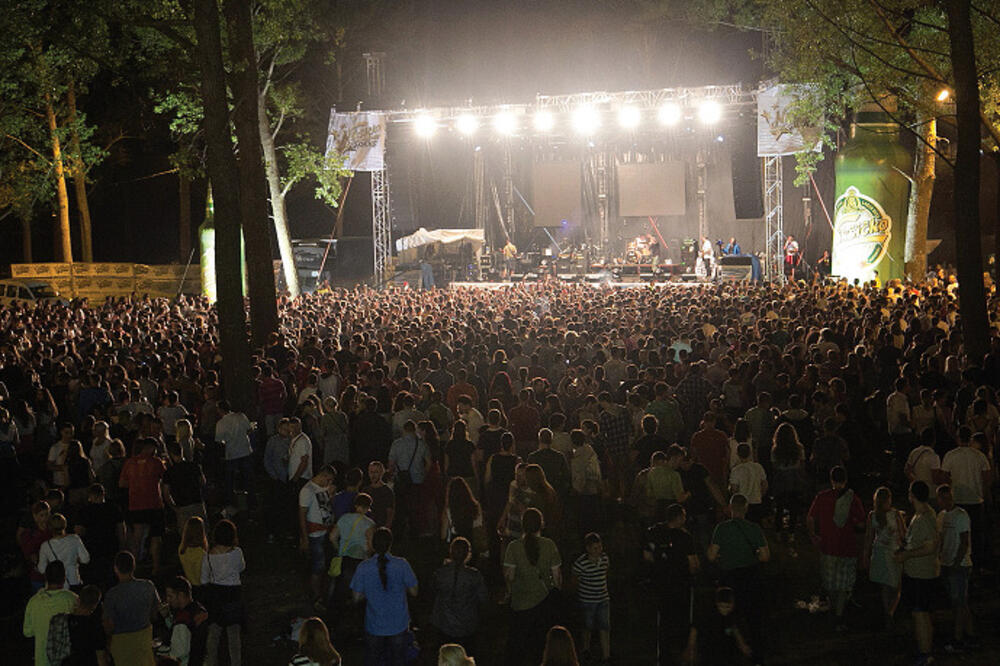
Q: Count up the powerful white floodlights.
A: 8